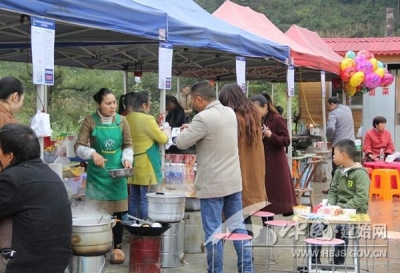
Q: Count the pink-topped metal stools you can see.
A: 4